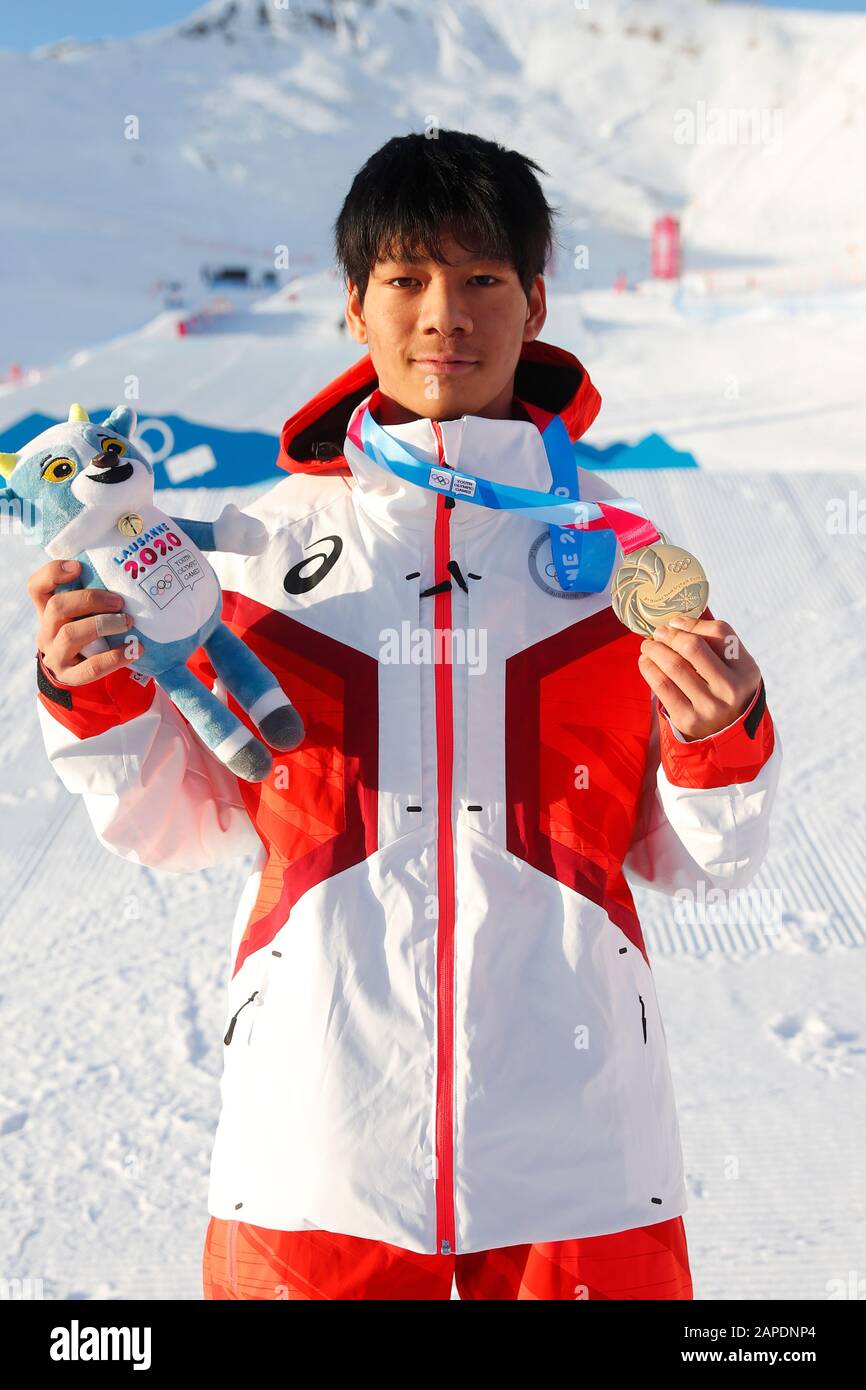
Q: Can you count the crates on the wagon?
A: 0